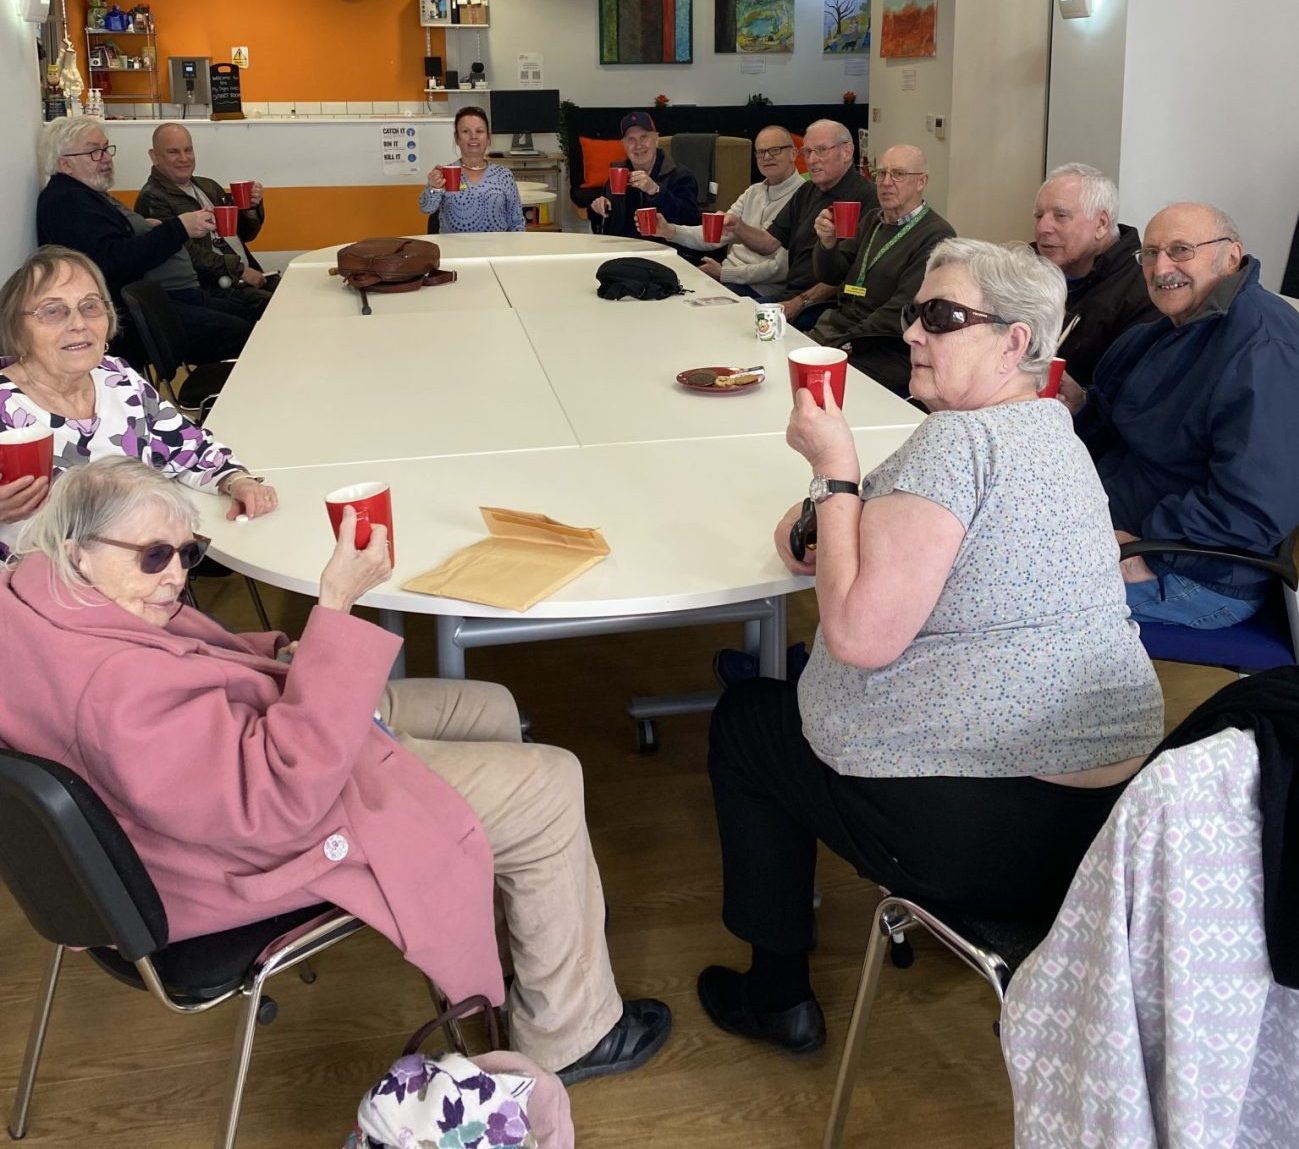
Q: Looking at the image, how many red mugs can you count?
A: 11